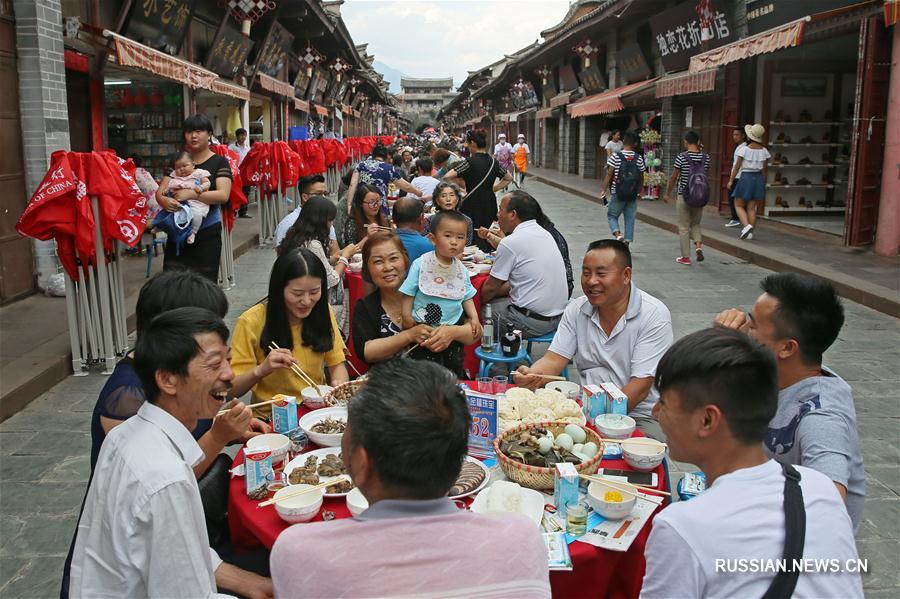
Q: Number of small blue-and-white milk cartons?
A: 5